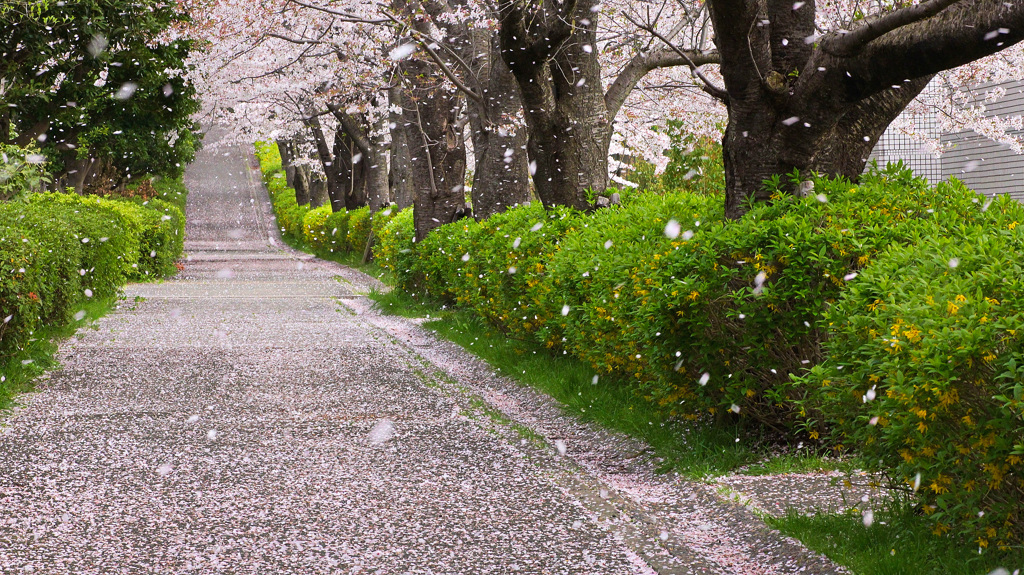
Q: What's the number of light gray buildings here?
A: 1